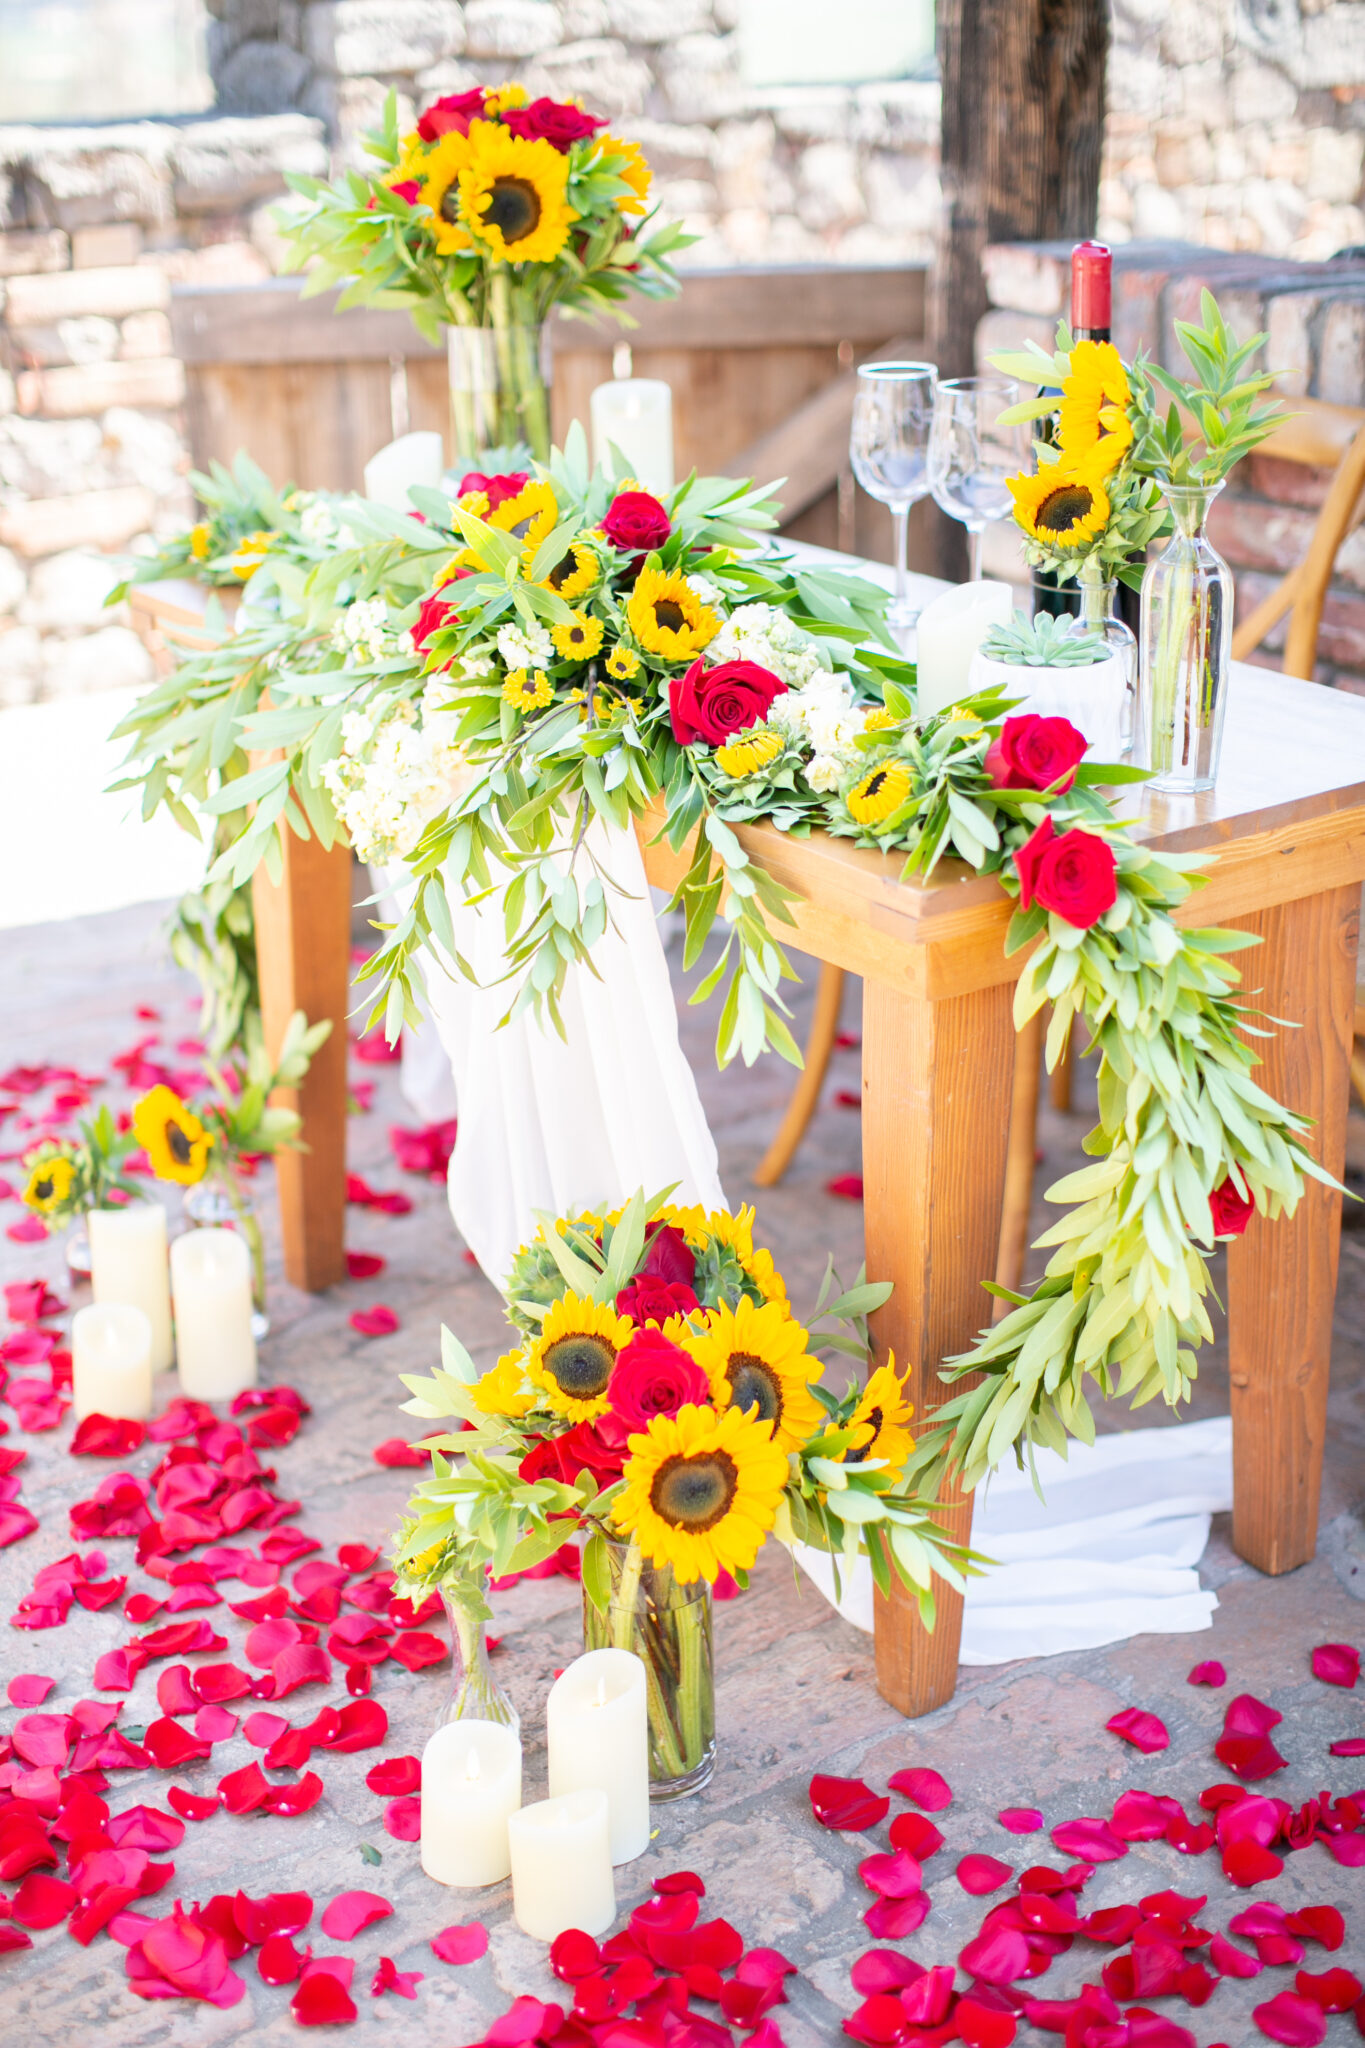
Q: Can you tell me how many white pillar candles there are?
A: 9